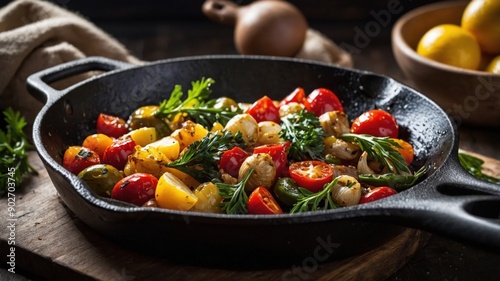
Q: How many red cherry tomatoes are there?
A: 13